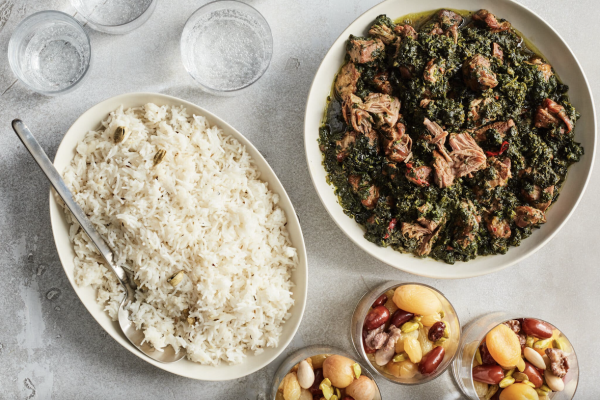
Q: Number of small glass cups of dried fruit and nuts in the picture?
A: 3